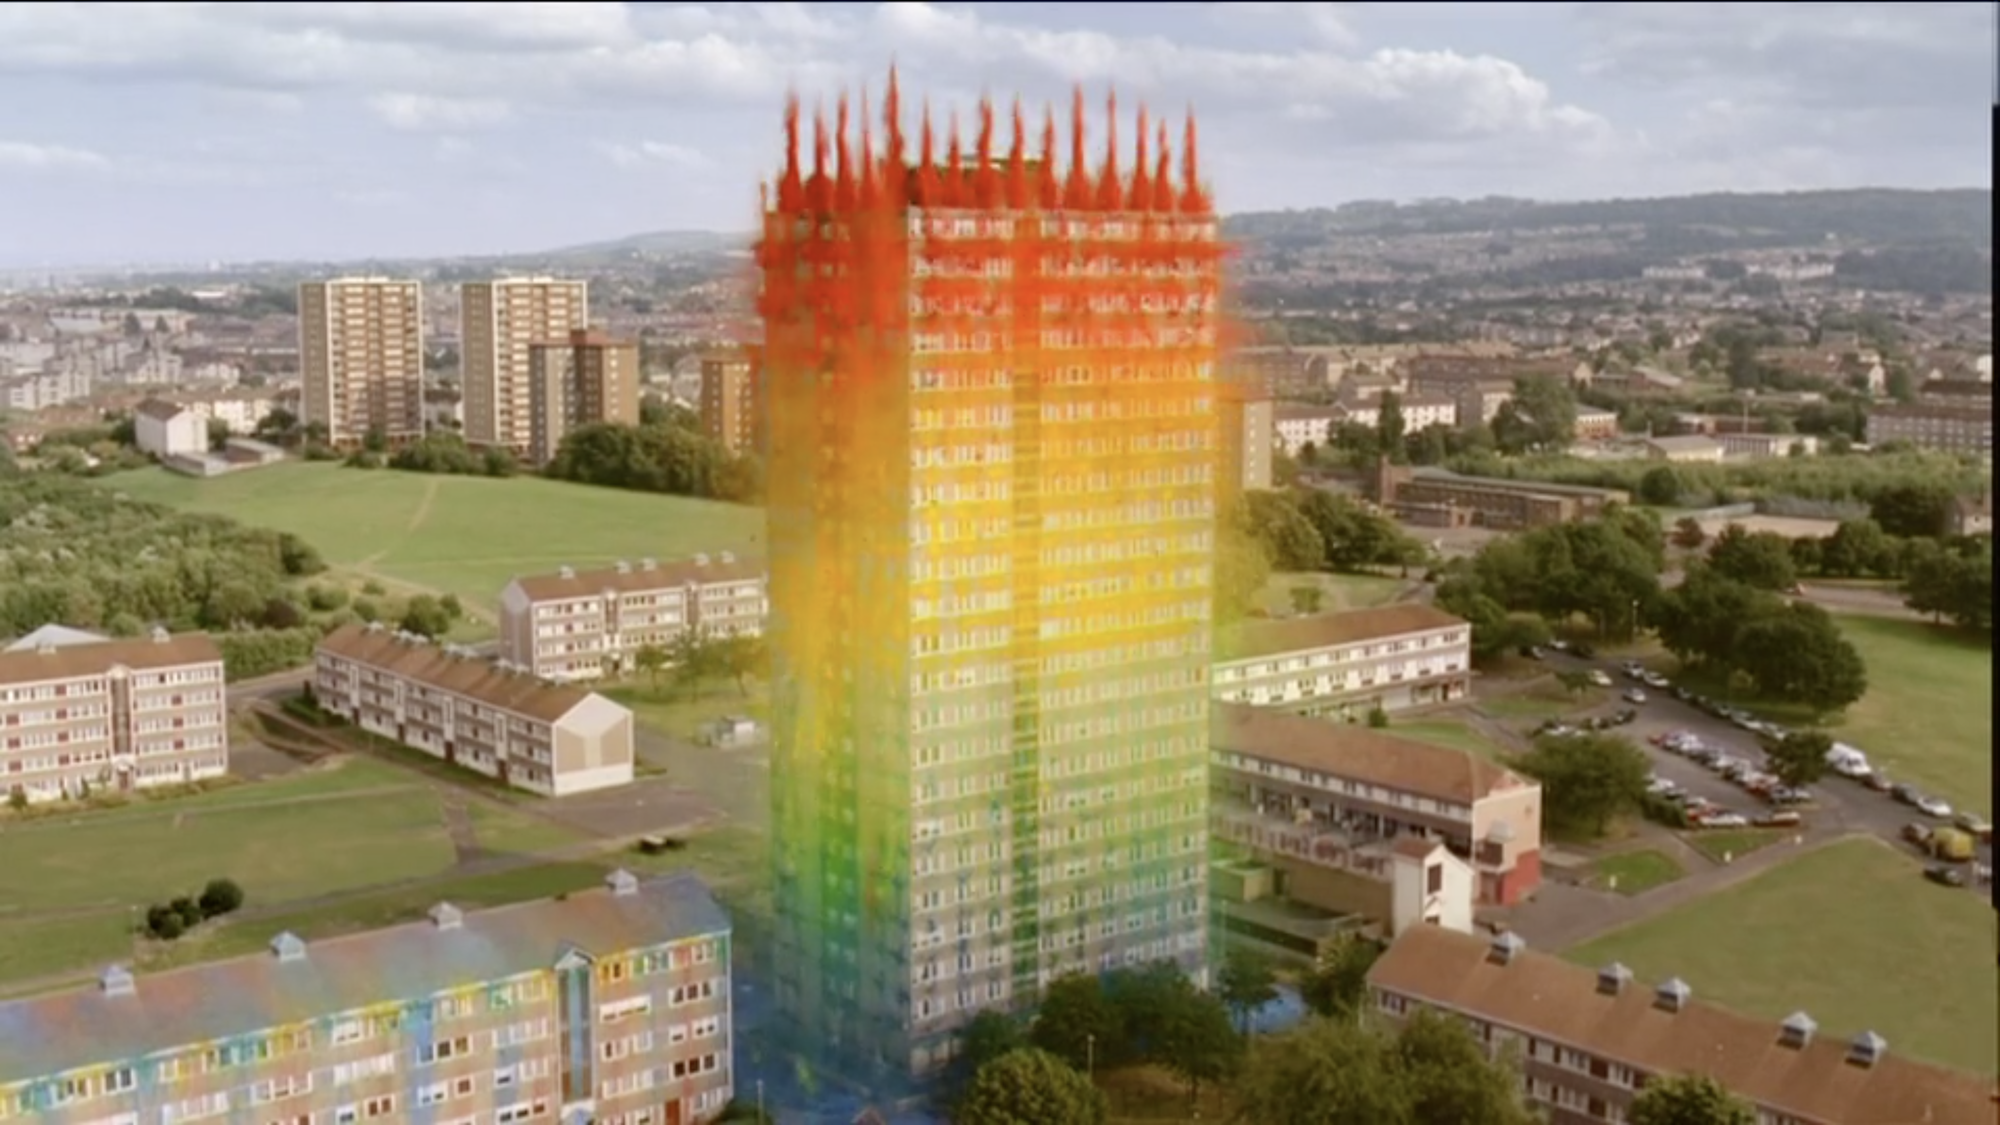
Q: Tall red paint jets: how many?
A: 15